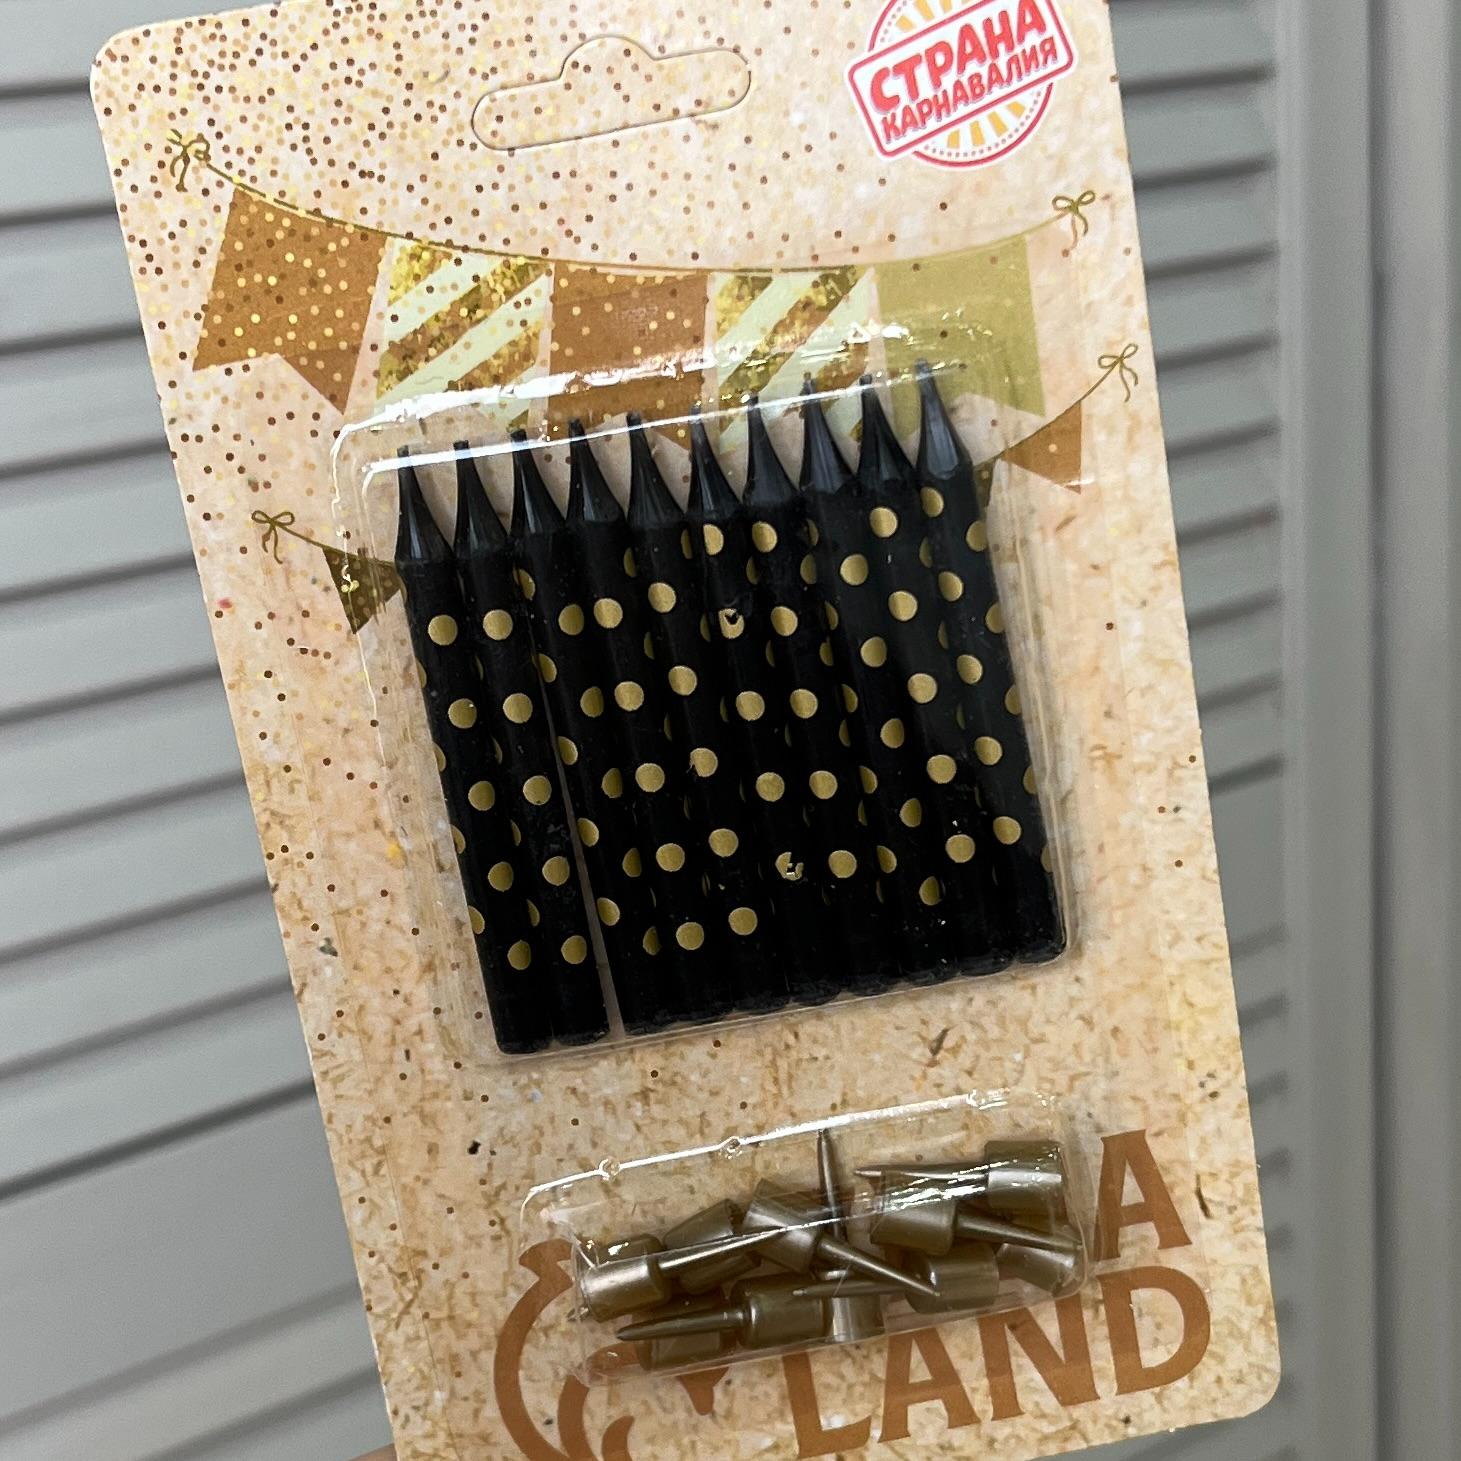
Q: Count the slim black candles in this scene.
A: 10